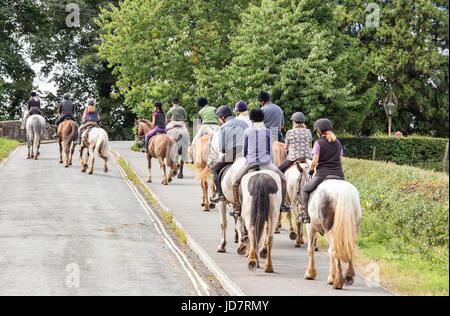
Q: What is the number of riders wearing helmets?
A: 12